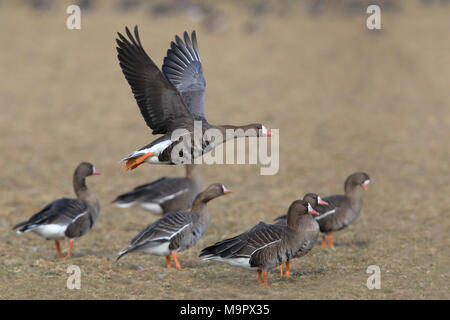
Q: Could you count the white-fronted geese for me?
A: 7